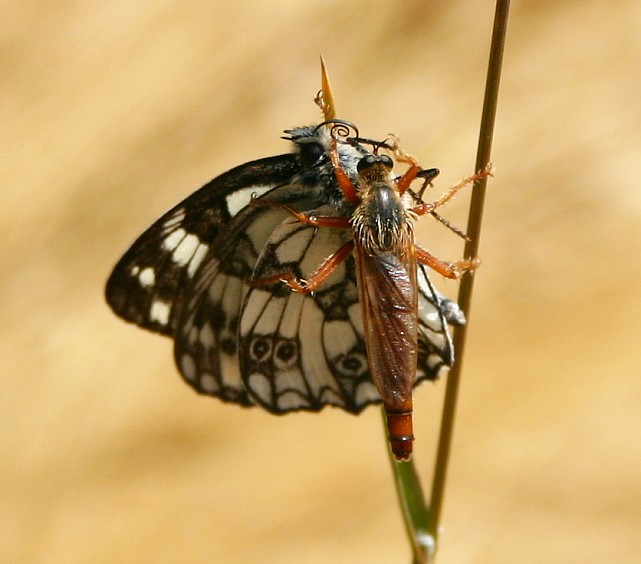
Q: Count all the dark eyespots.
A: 3